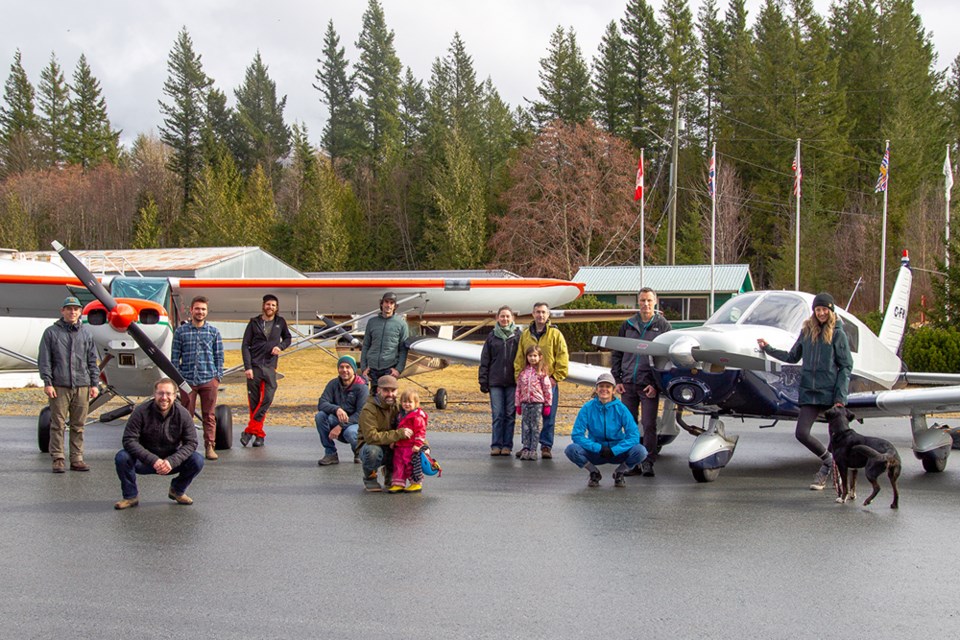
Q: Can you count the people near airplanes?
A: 14